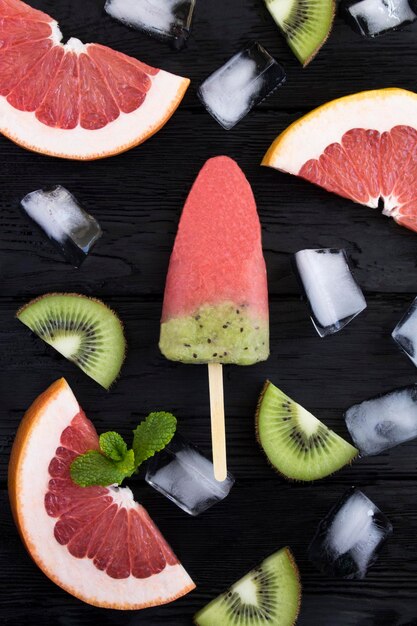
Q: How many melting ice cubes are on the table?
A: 9